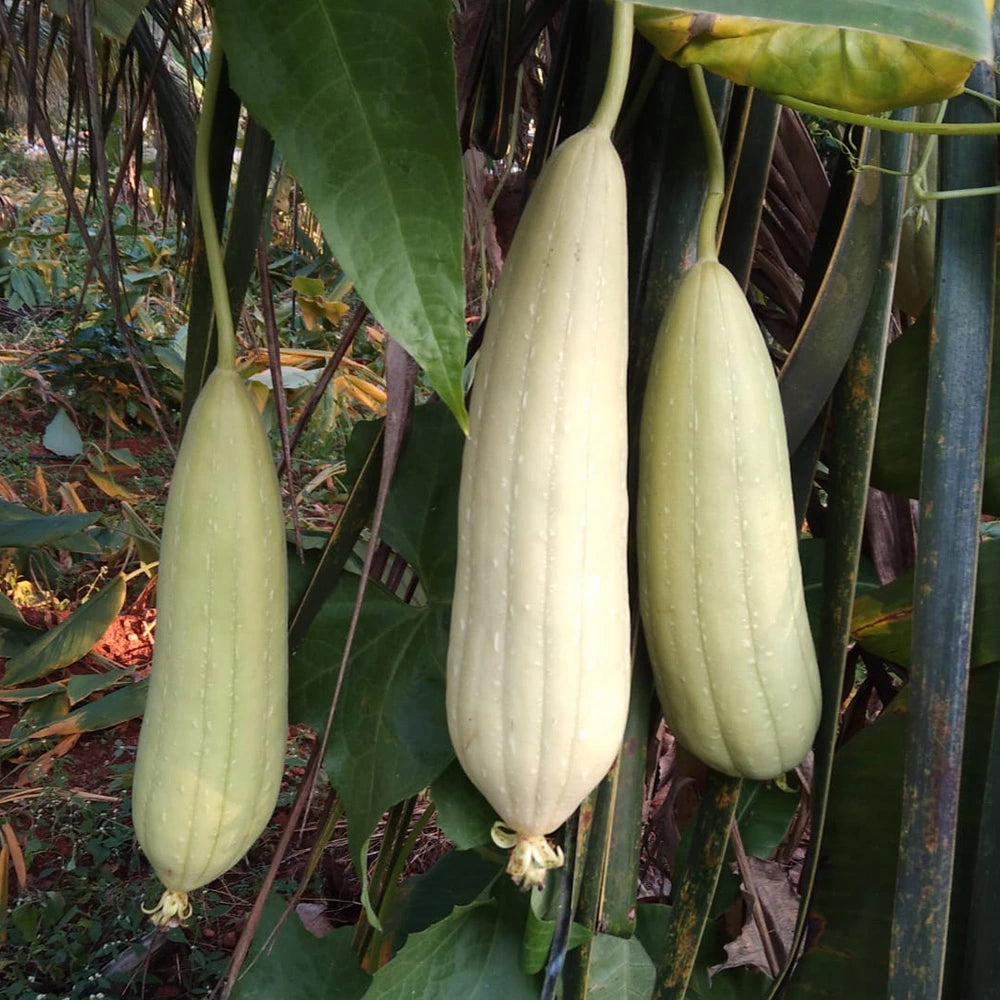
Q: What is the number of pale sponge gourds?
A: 3